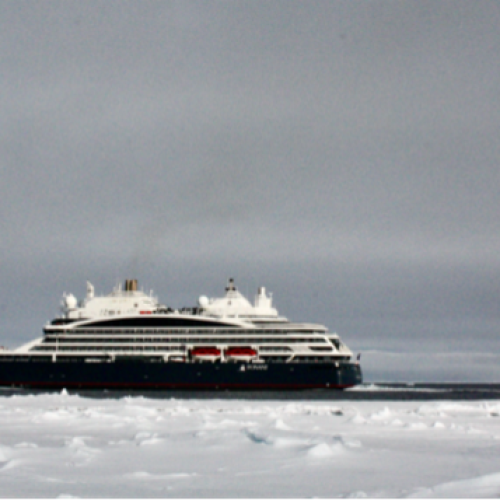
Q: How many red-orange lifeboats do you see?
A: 2